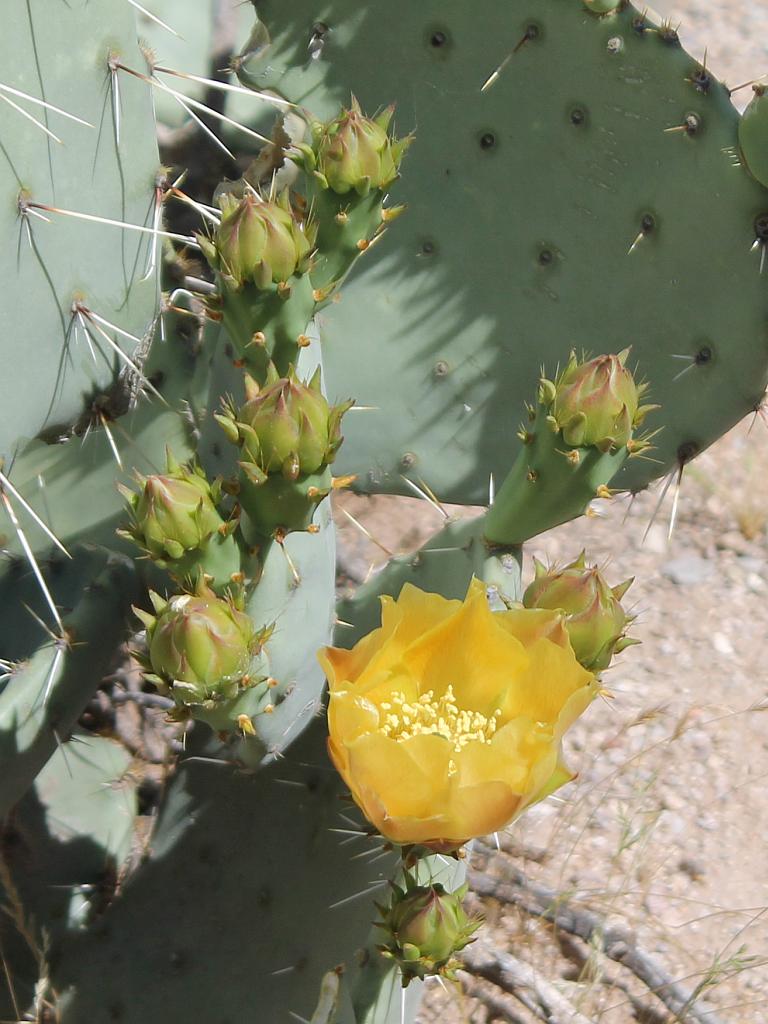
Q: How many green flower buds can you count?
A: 8